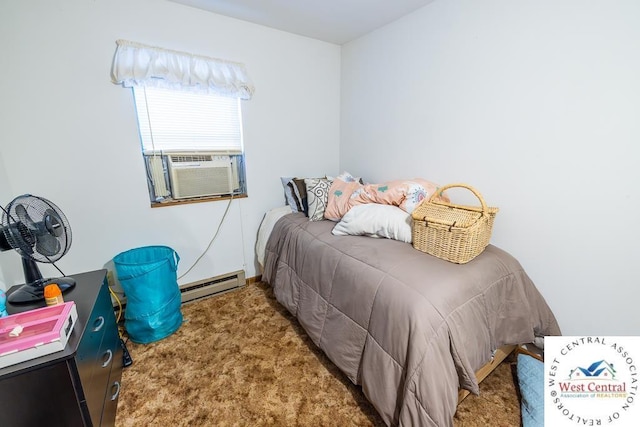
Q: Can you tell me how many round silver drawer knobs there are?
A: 3